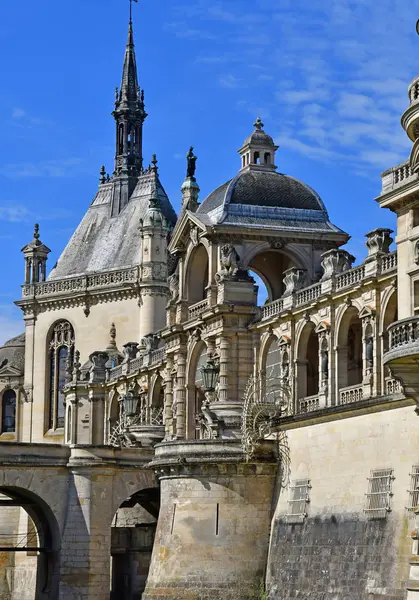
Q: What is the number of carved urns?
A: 6